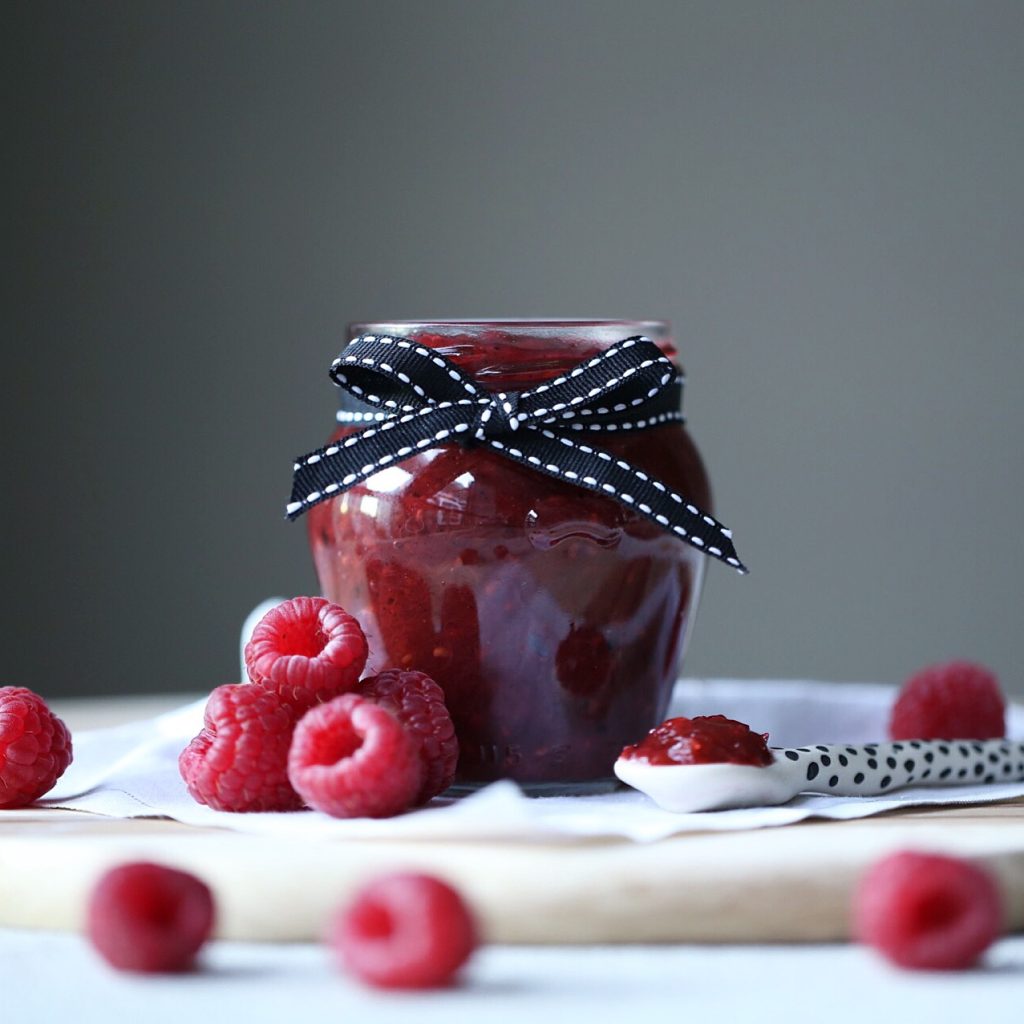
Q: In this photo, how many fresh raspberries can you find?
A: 9